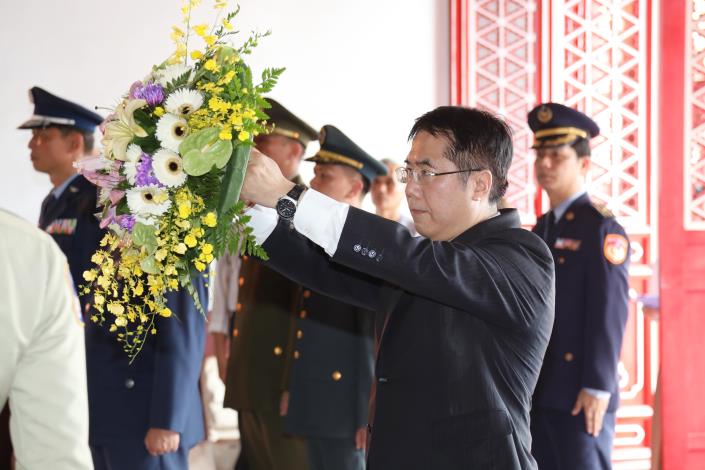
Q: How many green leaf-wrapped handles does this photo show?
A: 1